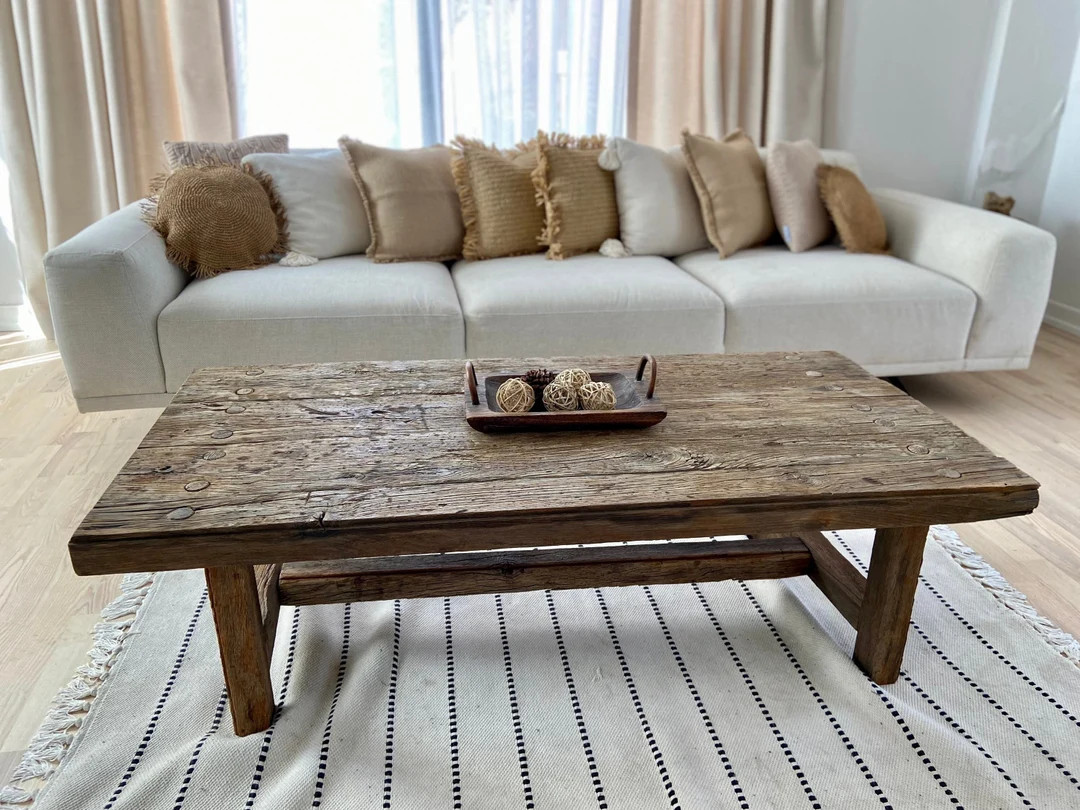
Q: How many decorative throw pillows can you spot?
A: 10